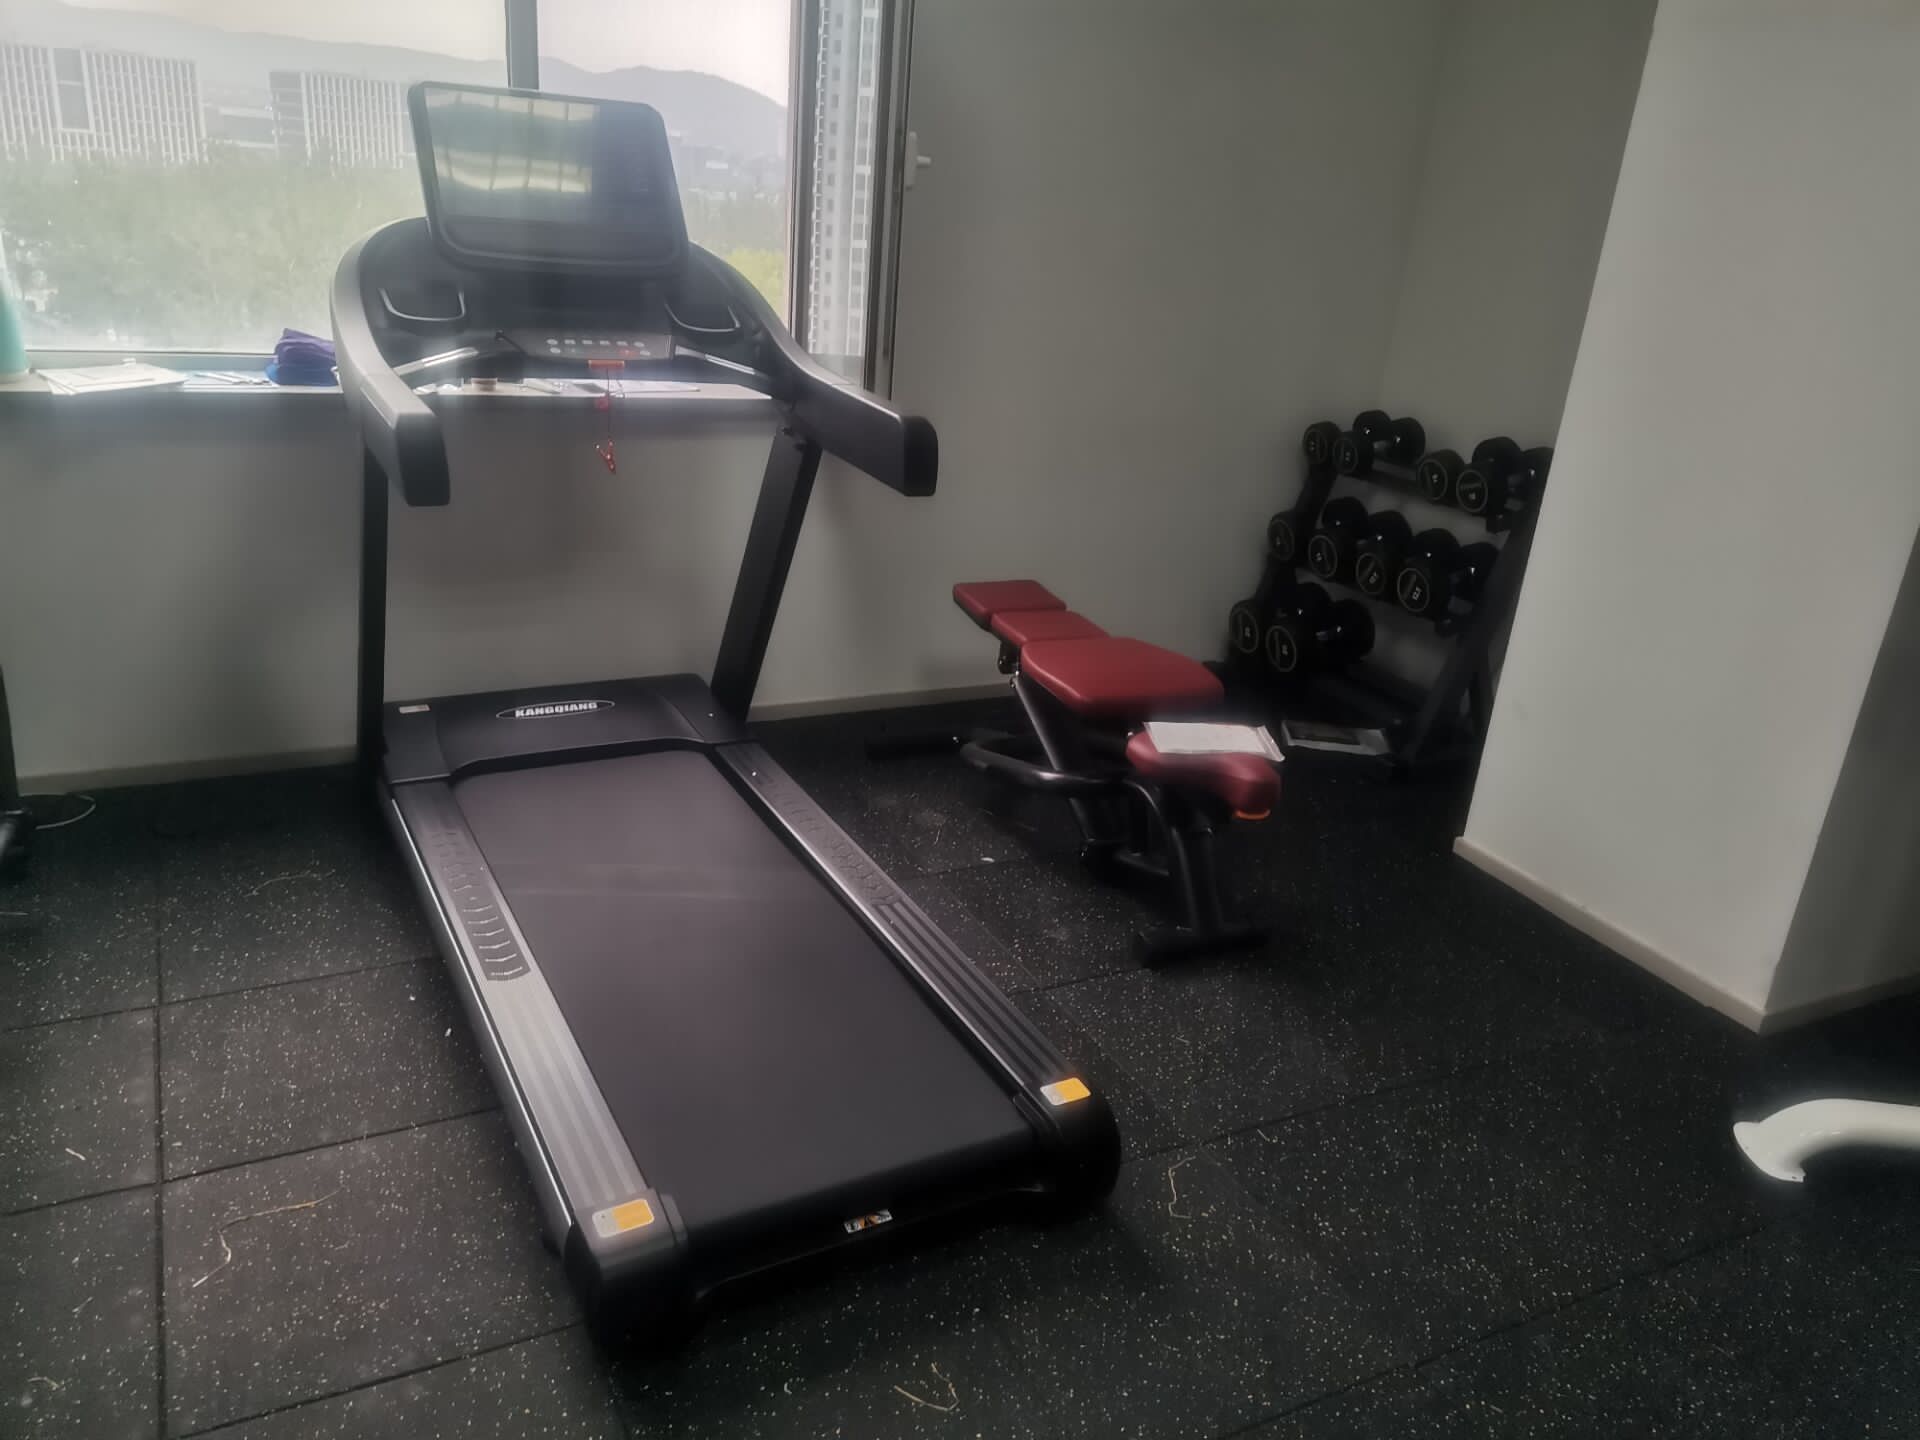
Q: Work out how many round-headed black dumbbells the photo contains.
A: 10